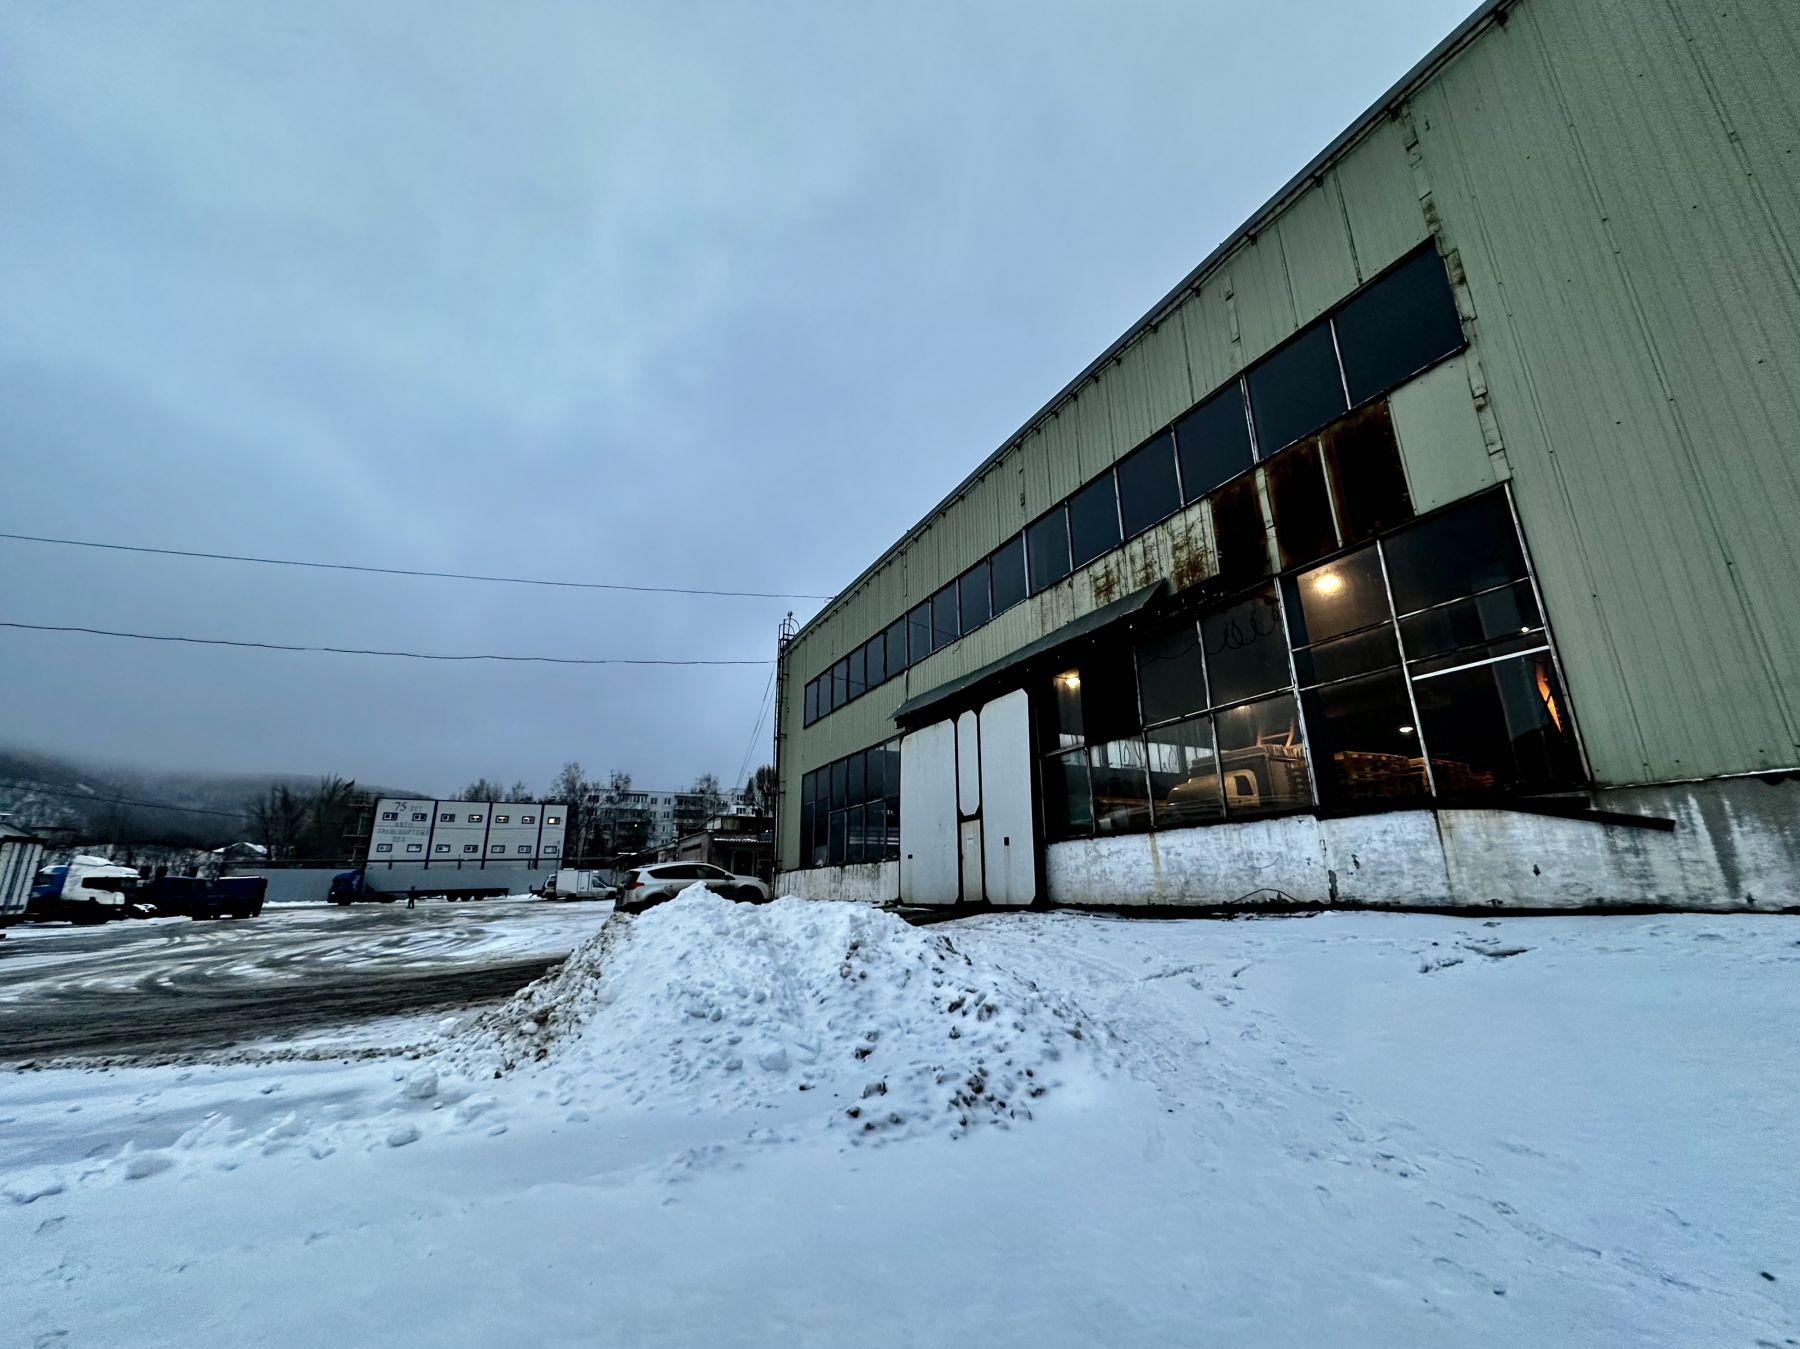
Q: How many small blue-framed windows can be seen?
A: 14